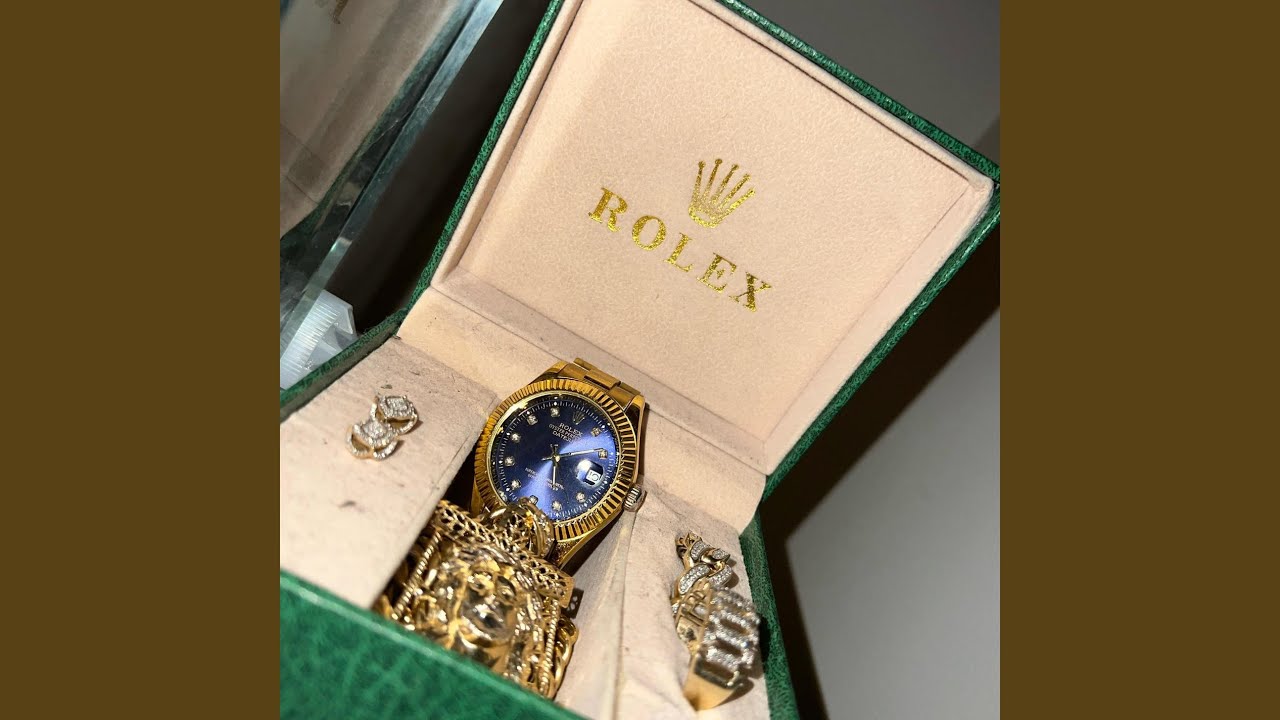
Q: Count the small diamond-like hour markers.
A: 10